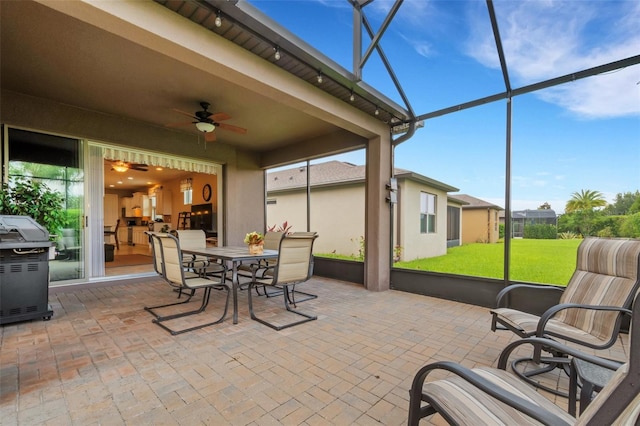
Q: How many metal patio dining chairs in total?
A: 6